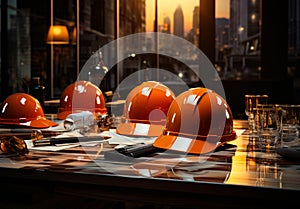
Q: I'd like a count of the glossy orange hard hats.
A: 4